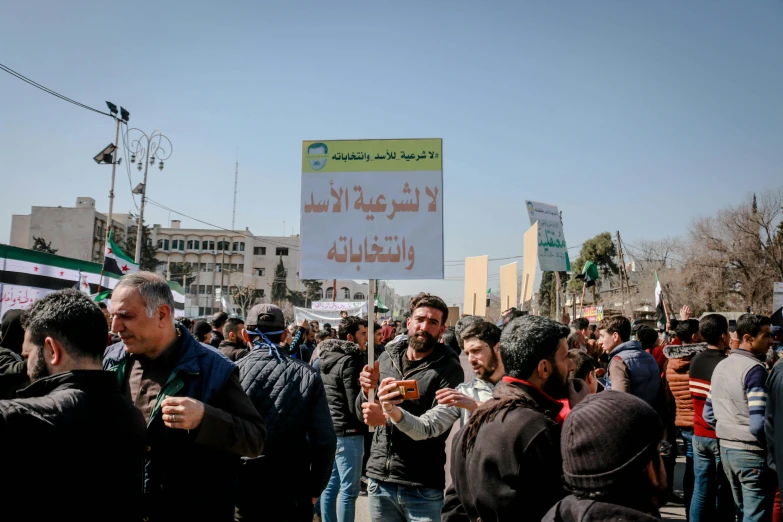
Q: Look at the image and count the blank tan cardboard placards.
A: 3